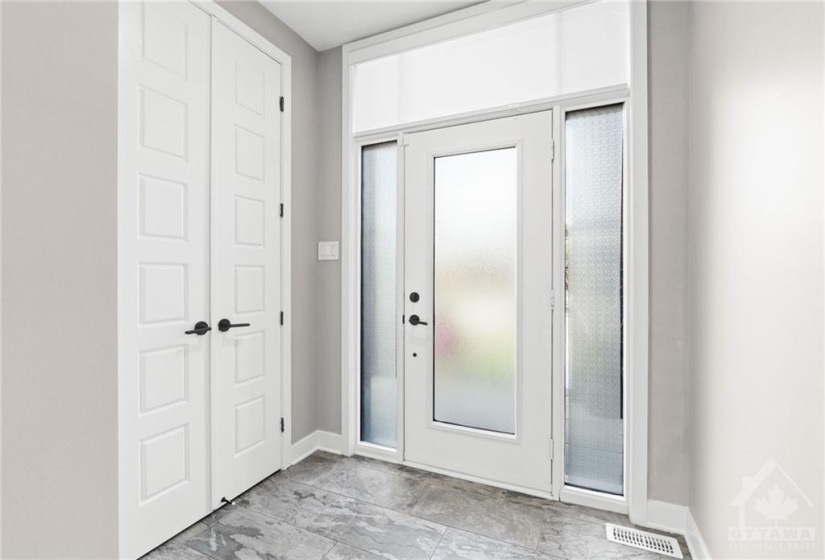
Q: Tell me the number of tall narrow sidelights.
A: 2